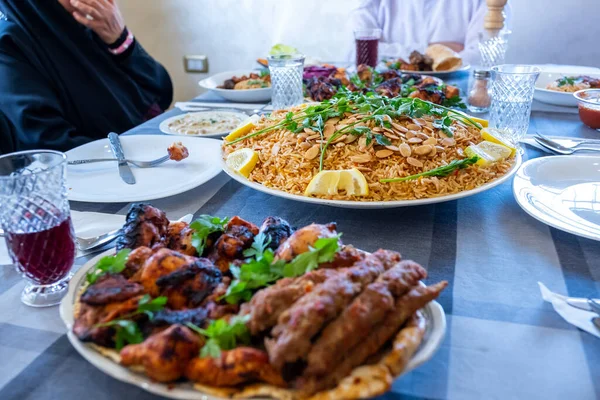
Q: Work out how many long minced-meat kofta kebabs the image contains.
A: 4